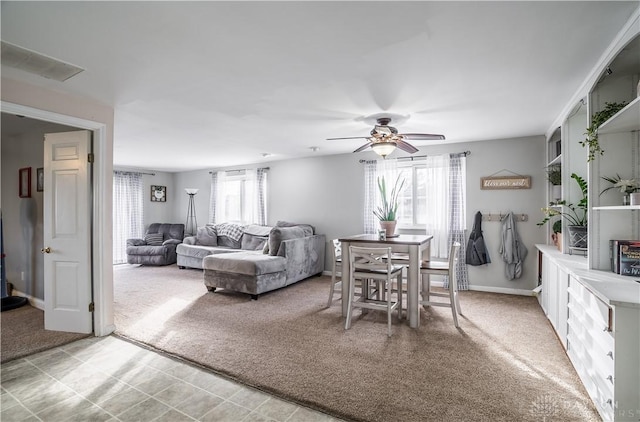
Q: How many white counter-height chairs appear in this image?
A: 4